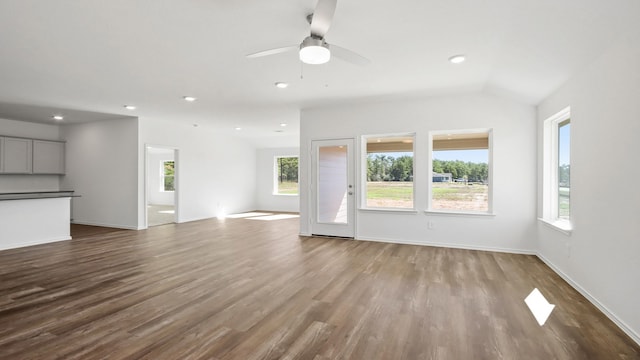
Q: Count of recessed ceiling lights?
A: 7